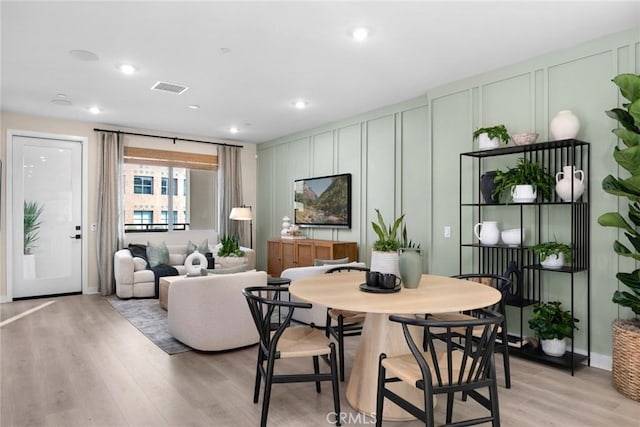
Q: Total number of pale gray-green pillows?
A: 2